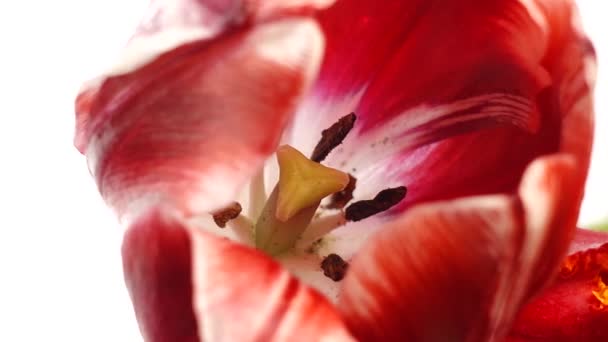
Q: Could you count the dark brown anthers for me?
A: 5